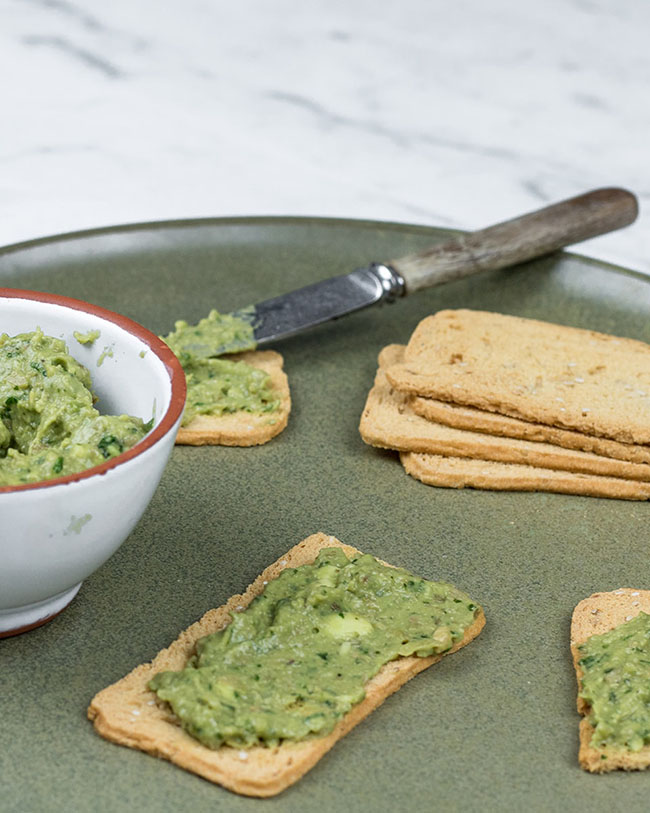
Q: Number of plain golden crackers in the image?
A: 4